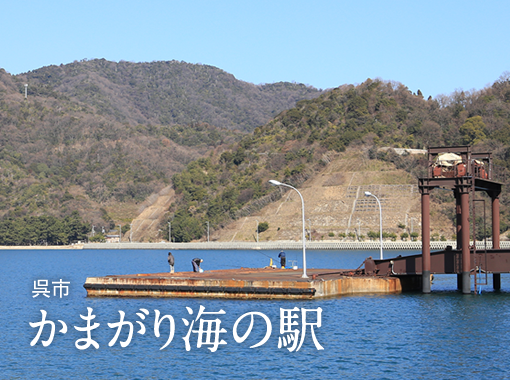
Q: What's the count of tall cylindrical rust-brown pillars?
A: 4